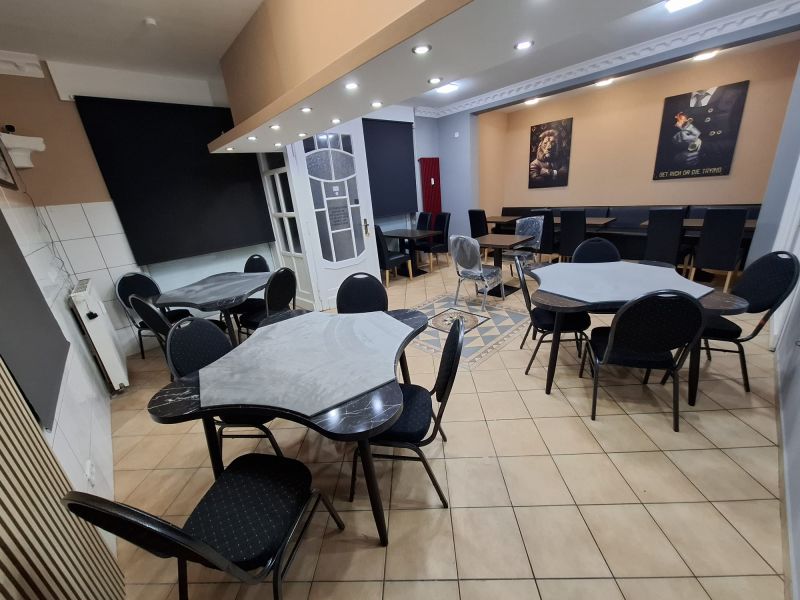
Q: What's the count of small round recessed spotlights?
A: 12